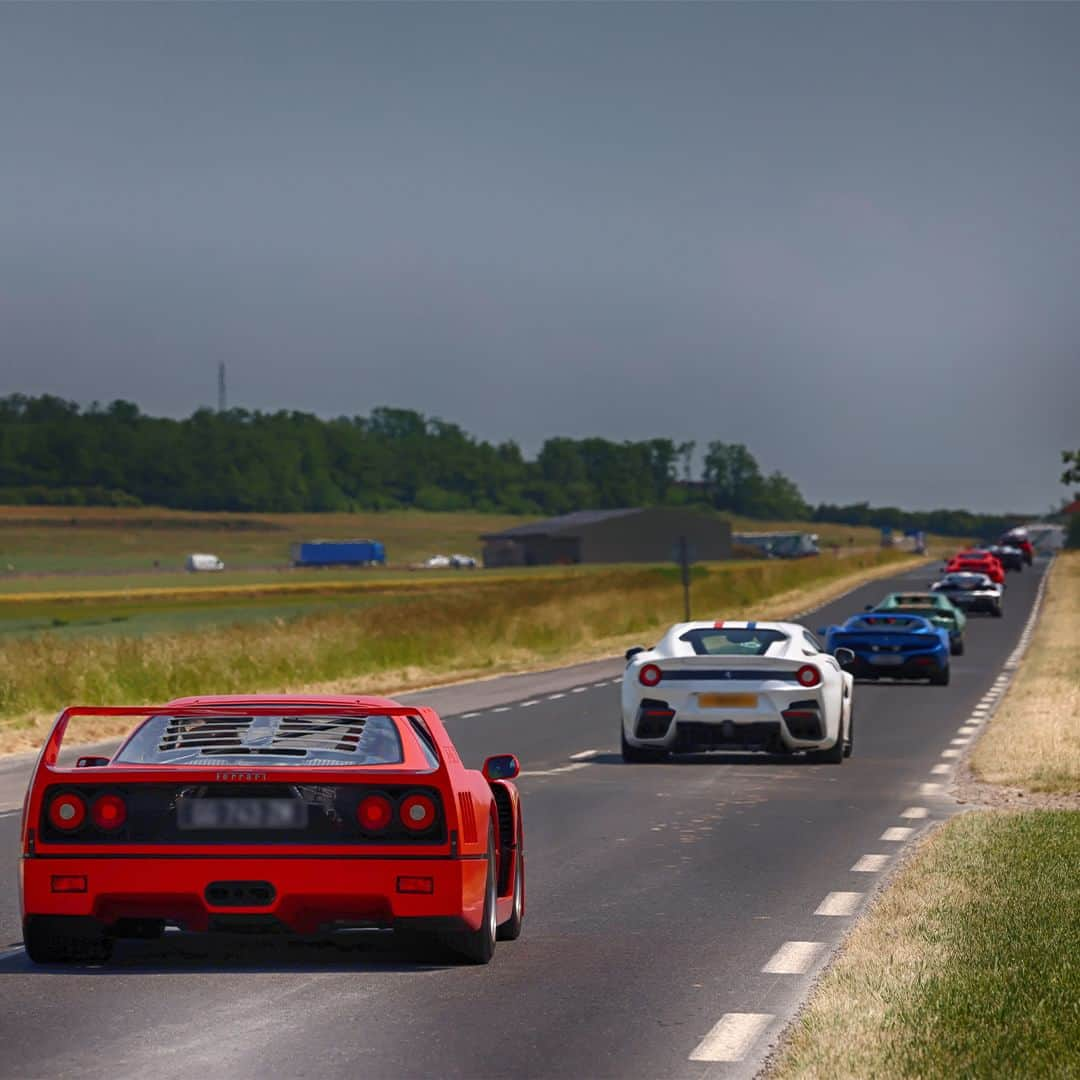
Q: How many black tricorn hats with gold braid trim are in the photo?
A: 0